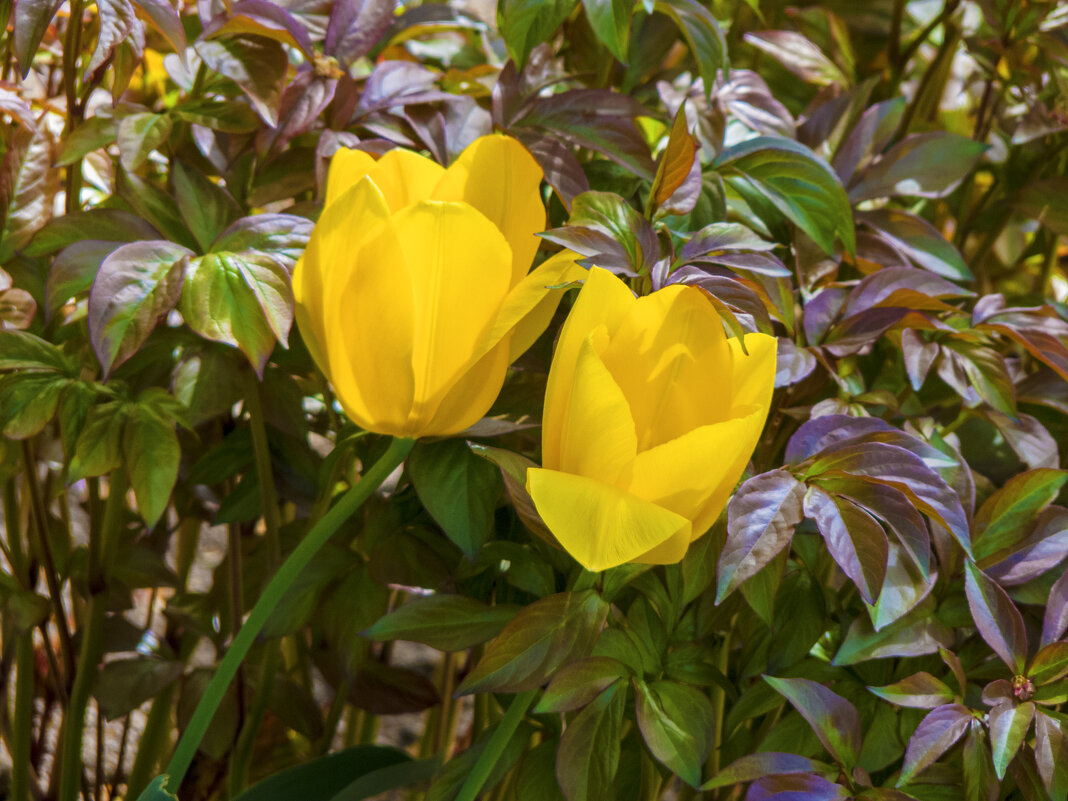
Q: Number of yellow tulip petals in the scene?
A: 12